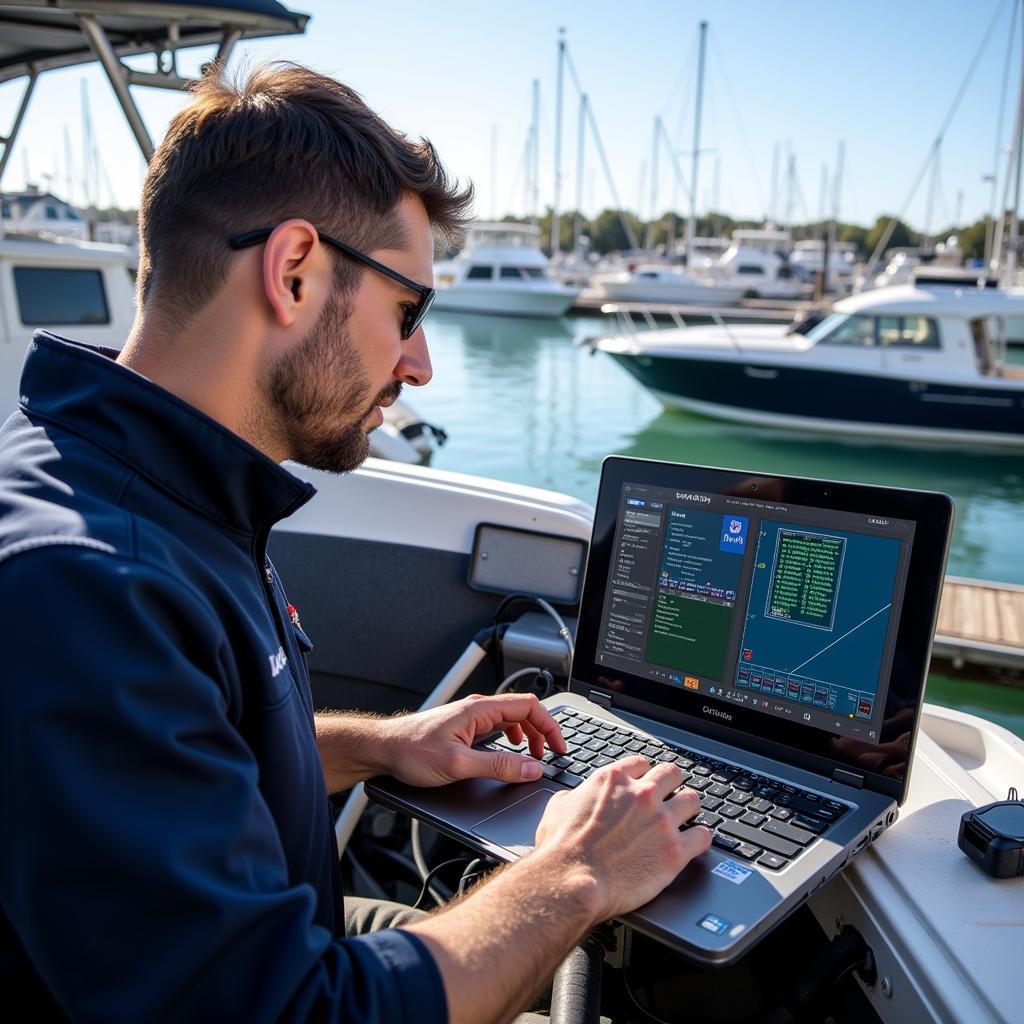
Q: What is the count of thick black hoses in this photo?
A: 2